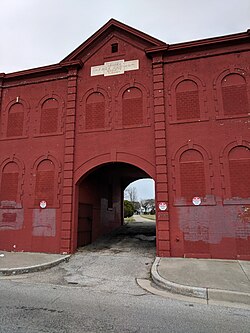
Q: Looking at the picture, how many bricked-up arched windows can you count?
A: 10